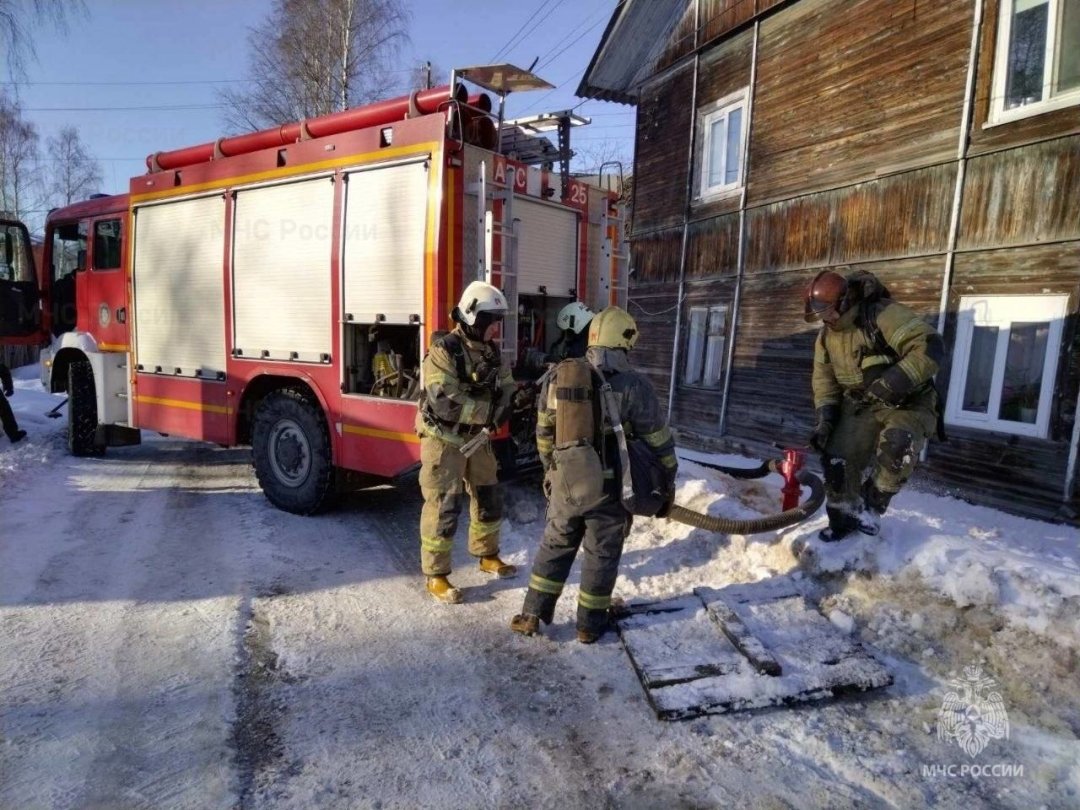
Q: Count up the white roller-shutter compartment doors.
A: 4